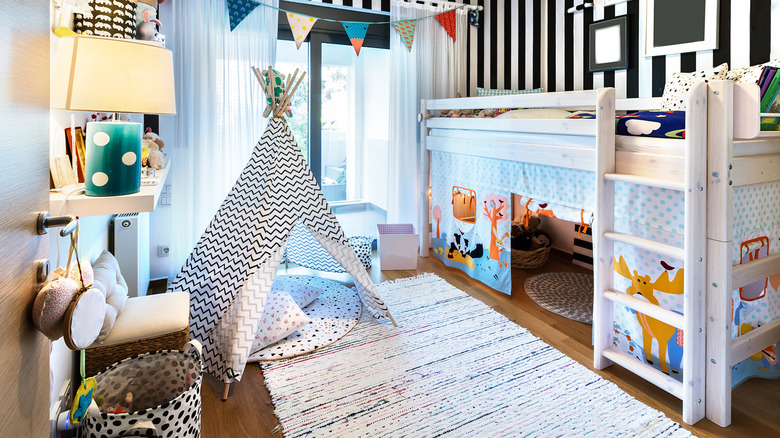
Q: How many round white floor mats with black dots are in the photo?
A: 1